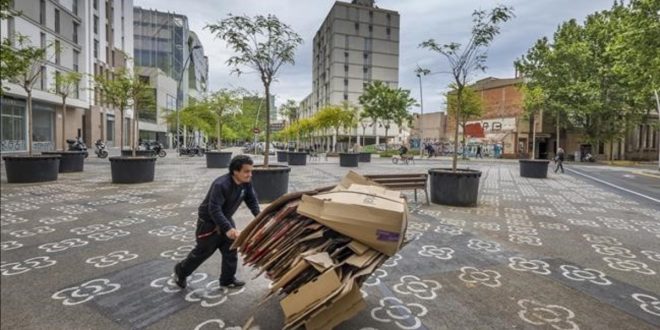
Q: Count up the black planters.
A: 12